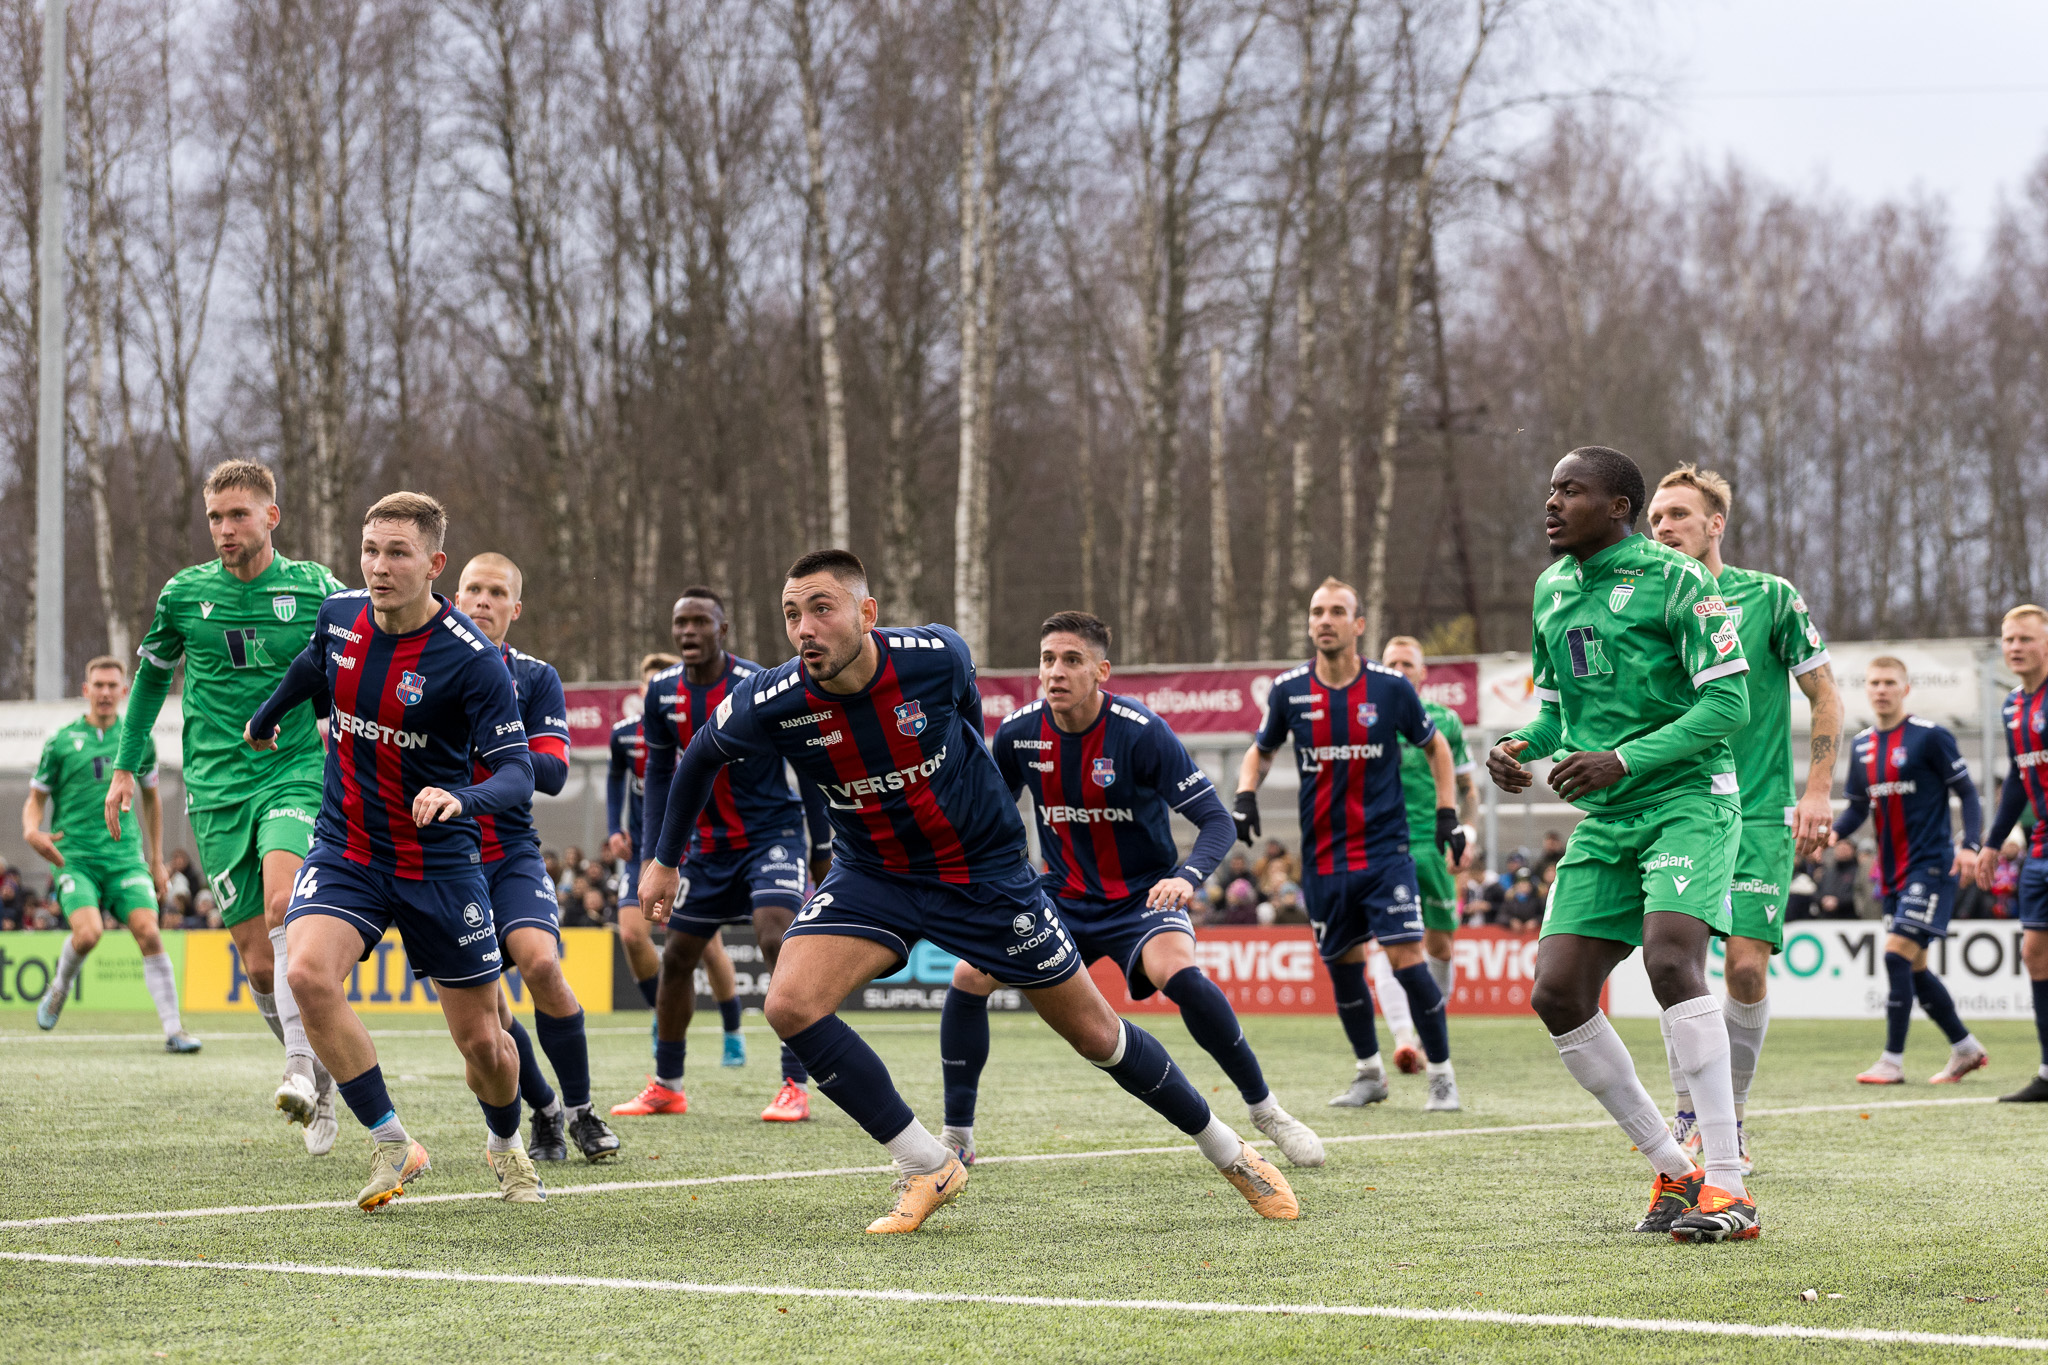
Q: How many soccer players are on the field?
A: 14